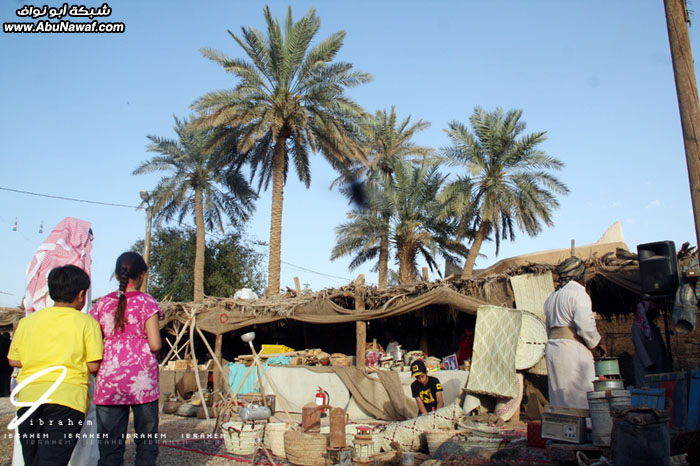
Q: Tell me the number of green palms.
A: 5